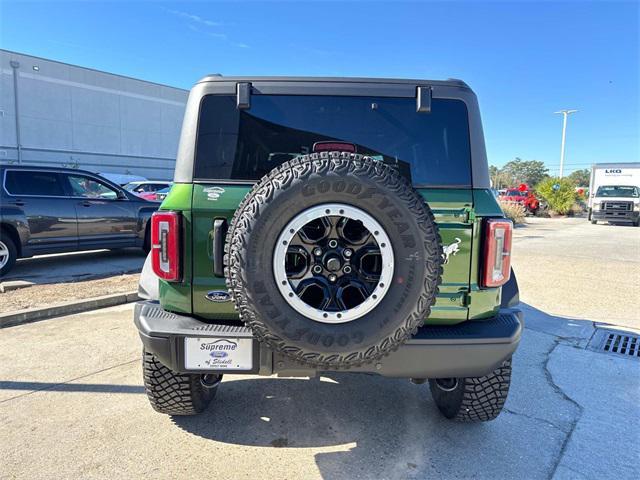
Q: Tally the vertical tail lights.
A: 2